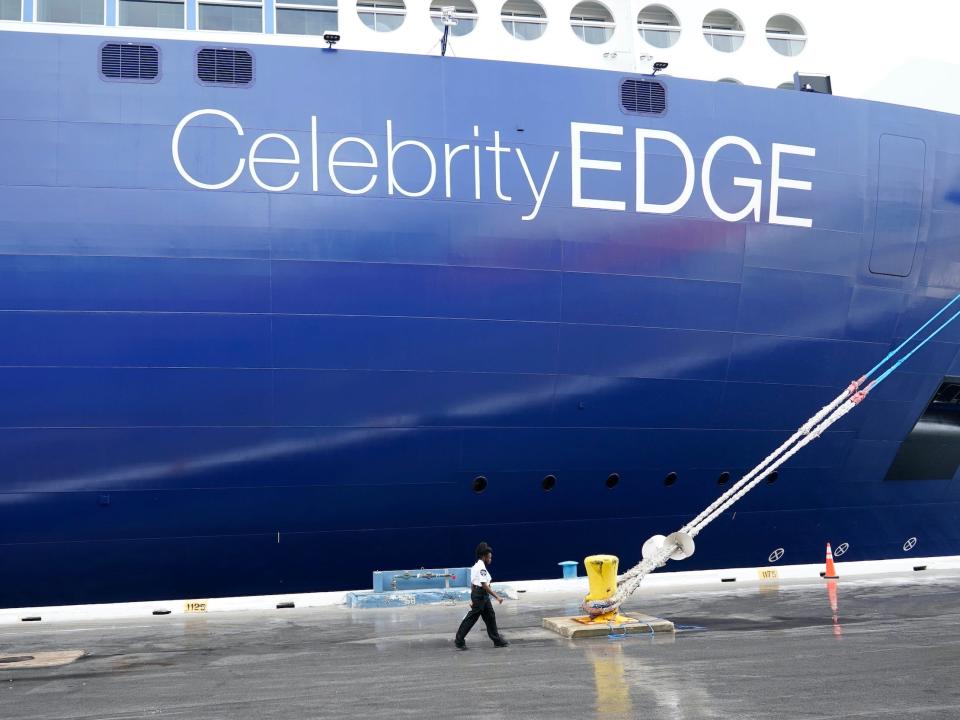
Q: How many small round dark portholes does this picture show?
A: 6